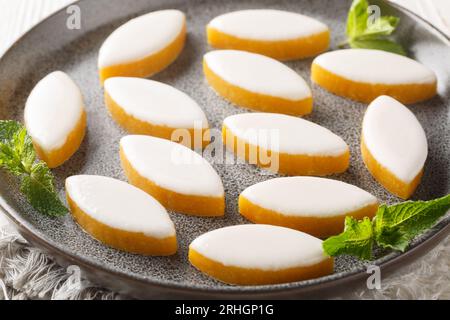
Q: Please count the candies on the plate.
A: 12